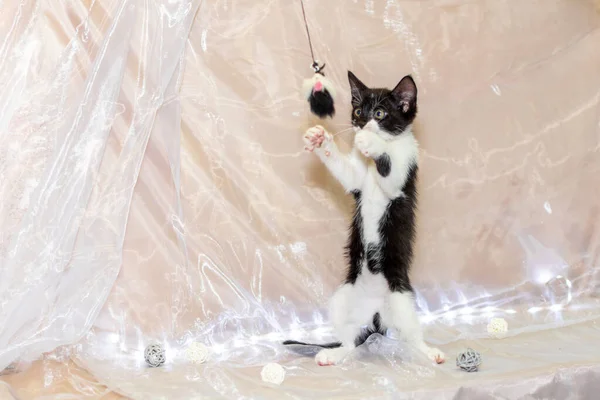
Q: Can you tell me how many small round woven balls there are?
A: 5